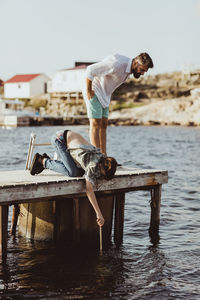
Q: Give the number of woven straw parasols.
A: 0